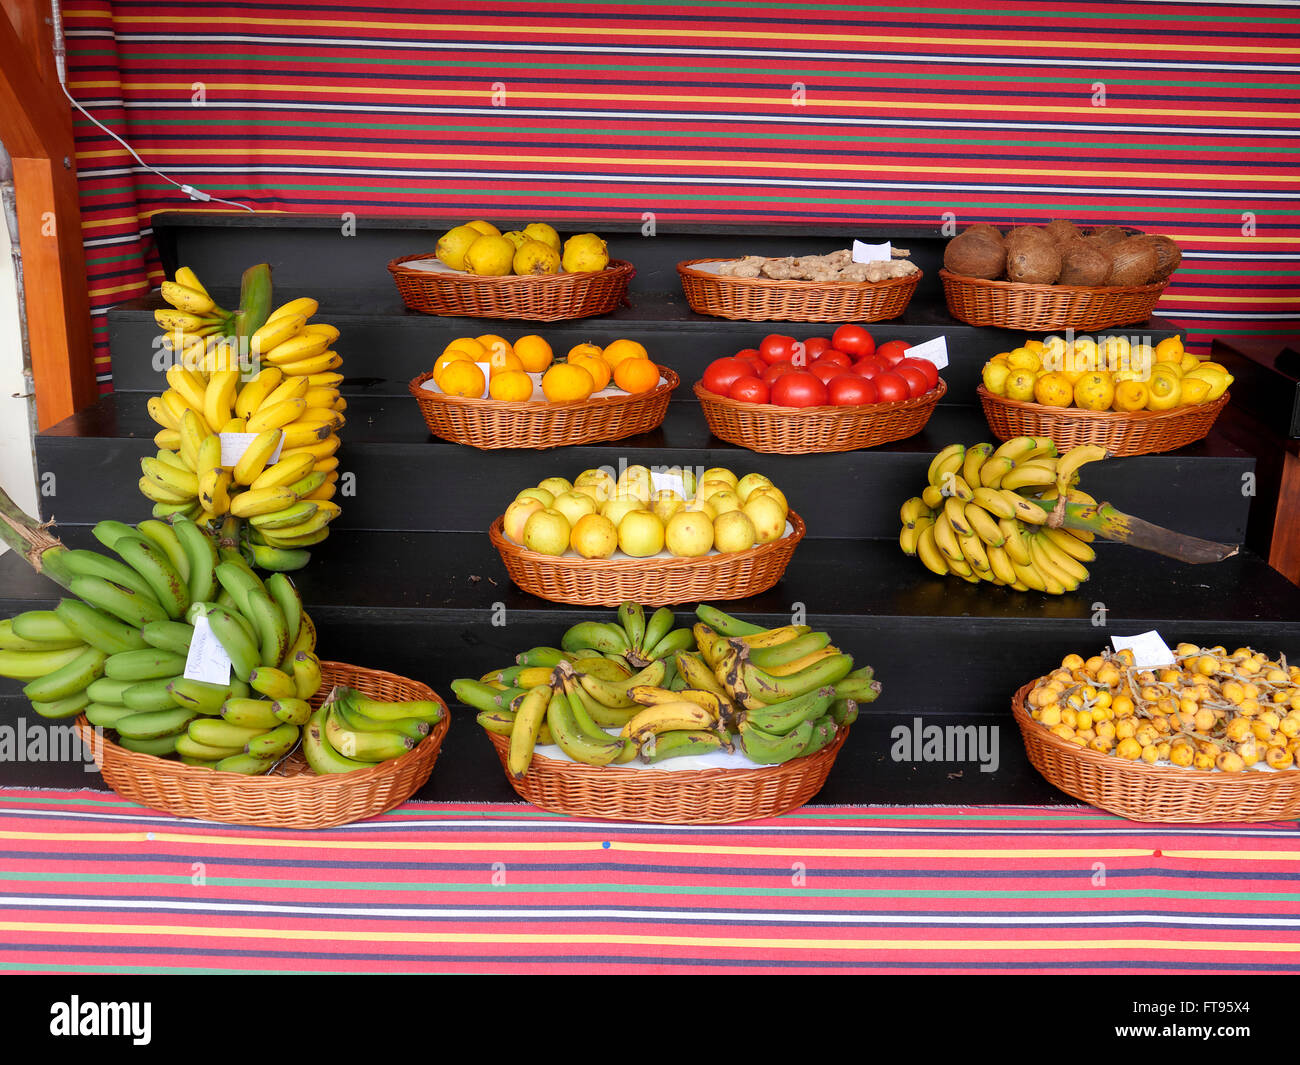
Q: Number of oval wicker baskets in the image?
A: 10